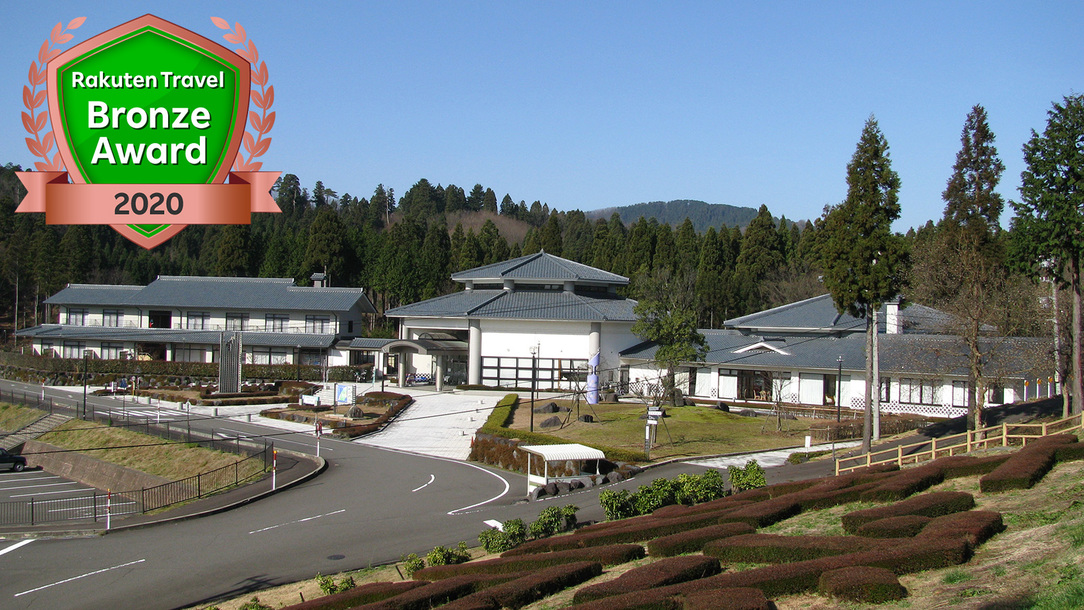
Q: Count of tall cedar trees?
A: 3